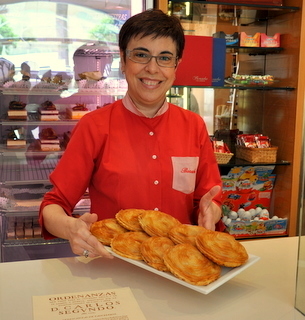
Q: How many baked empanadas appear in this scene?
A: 8